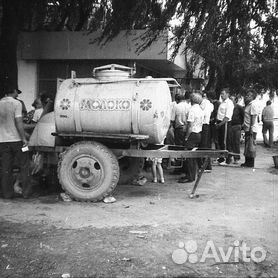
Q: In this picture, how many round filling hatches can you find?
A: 1